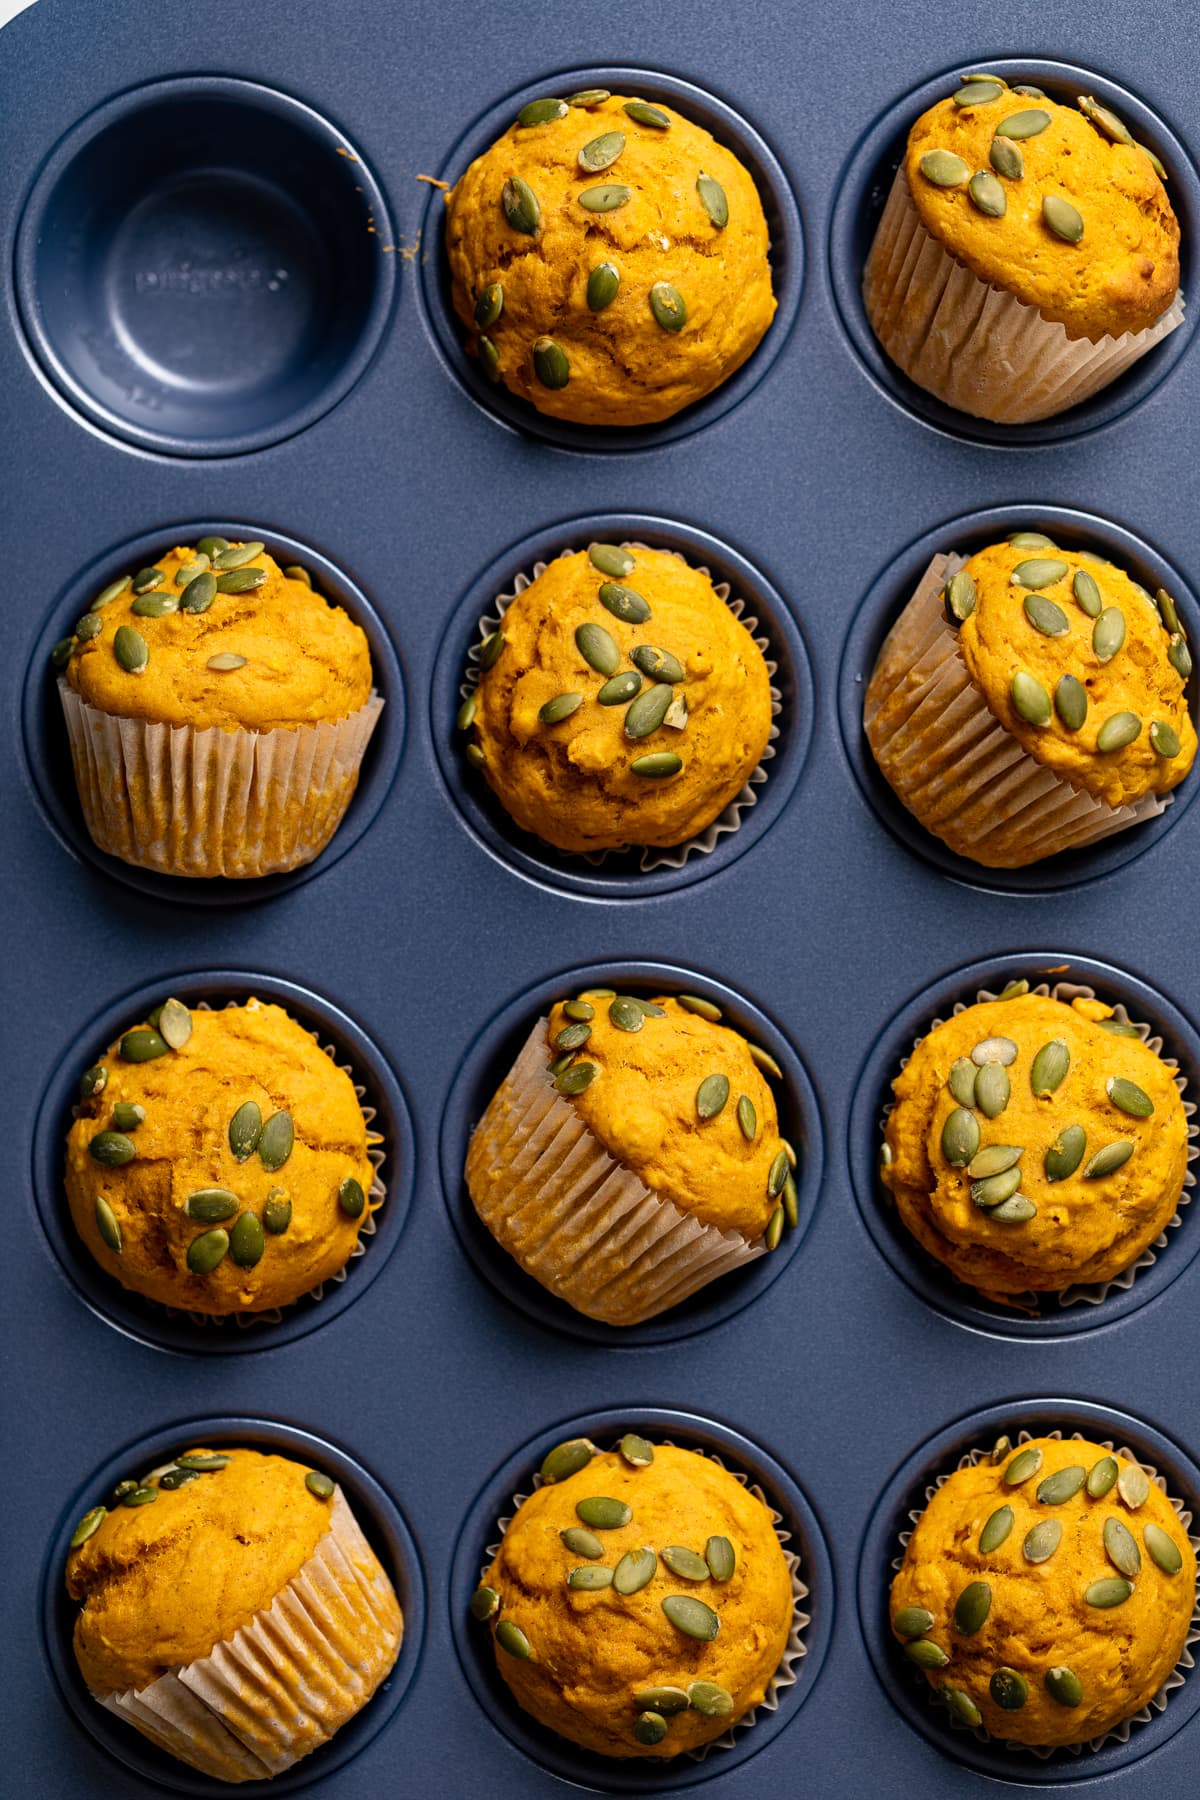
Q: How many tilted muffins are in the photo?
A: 5